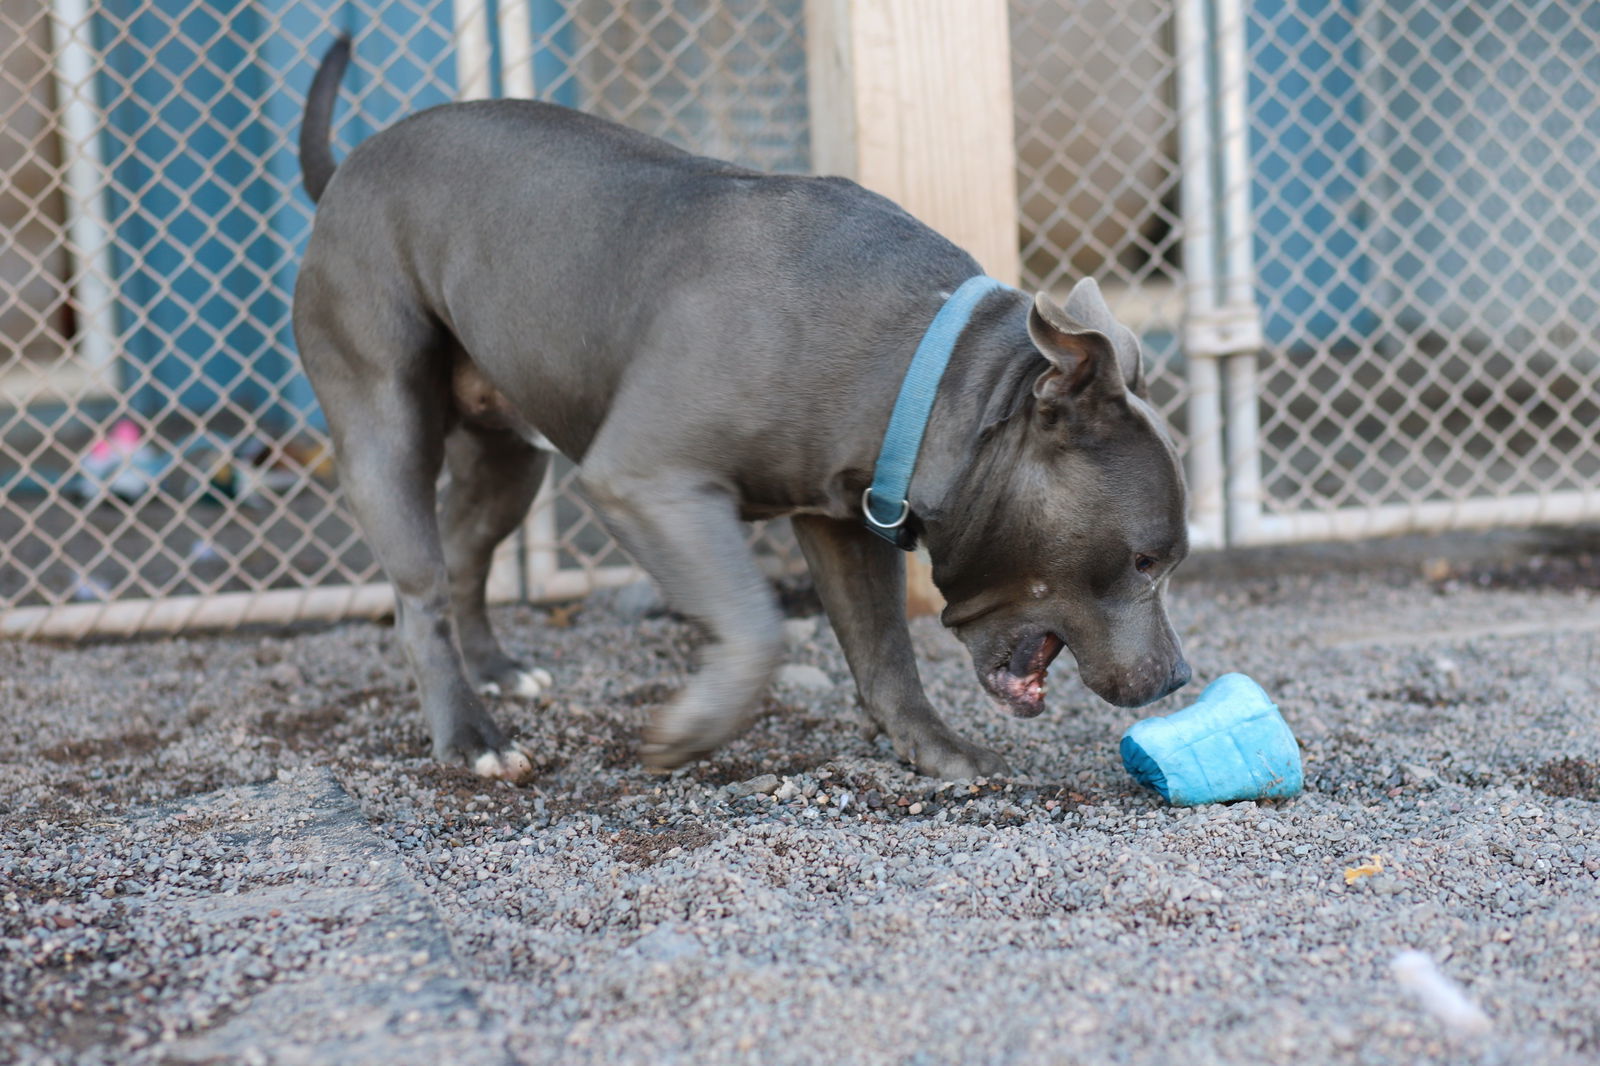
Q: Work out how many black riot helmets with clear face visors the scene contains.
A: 0